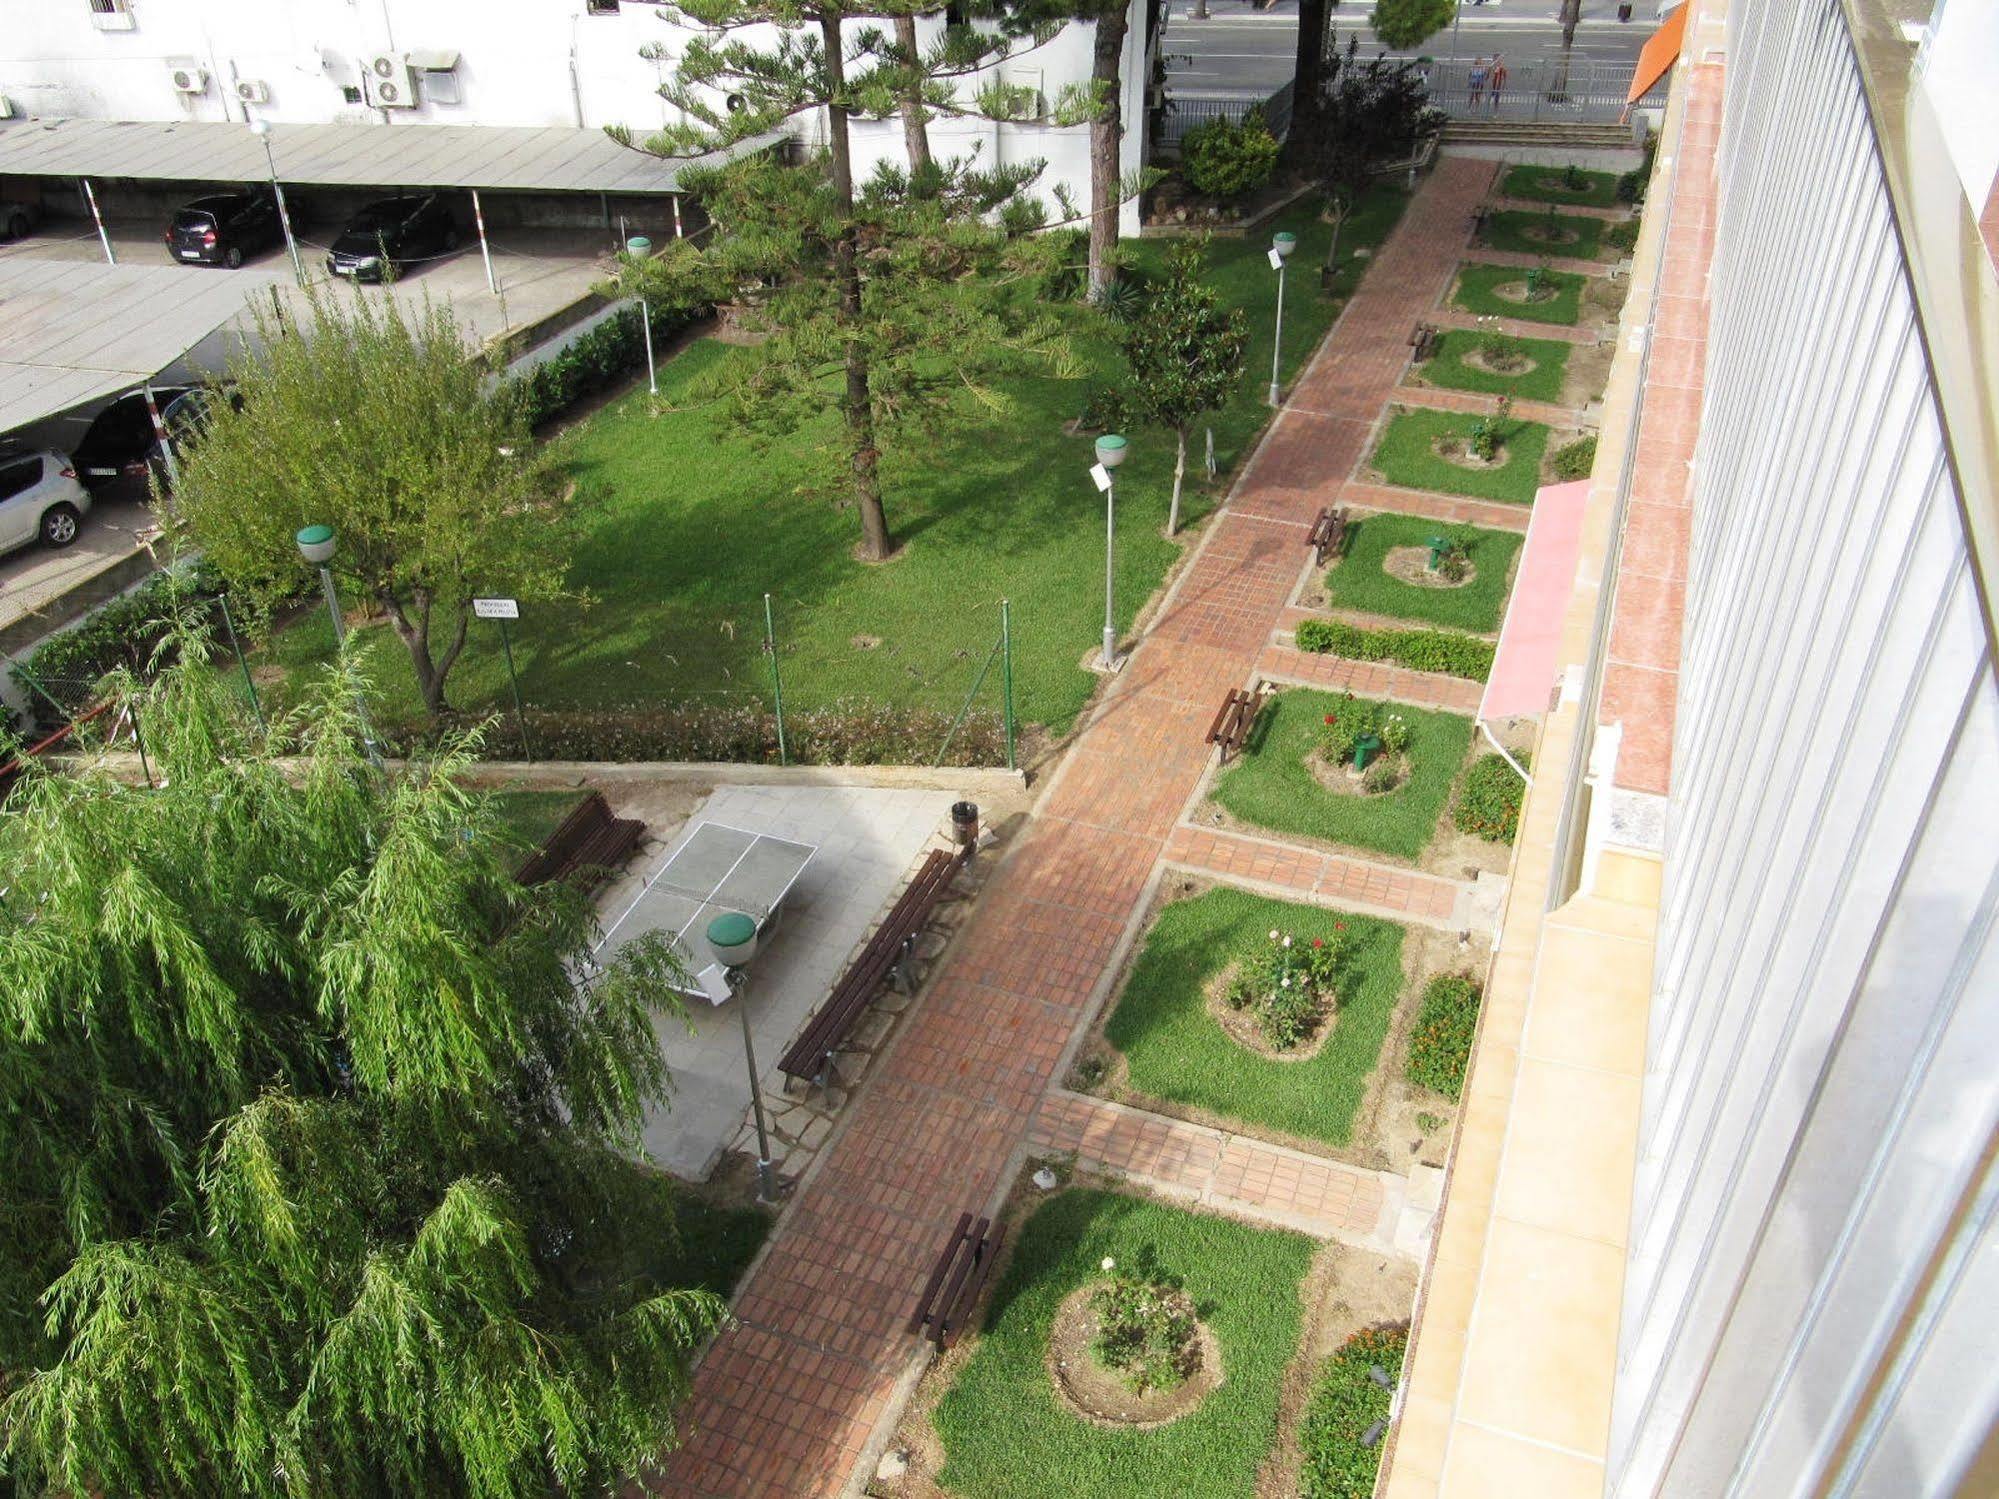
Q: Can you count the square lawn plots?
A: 9